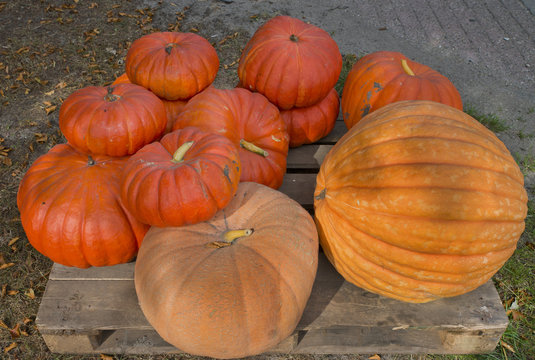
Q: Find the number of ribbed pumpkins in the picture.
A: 11